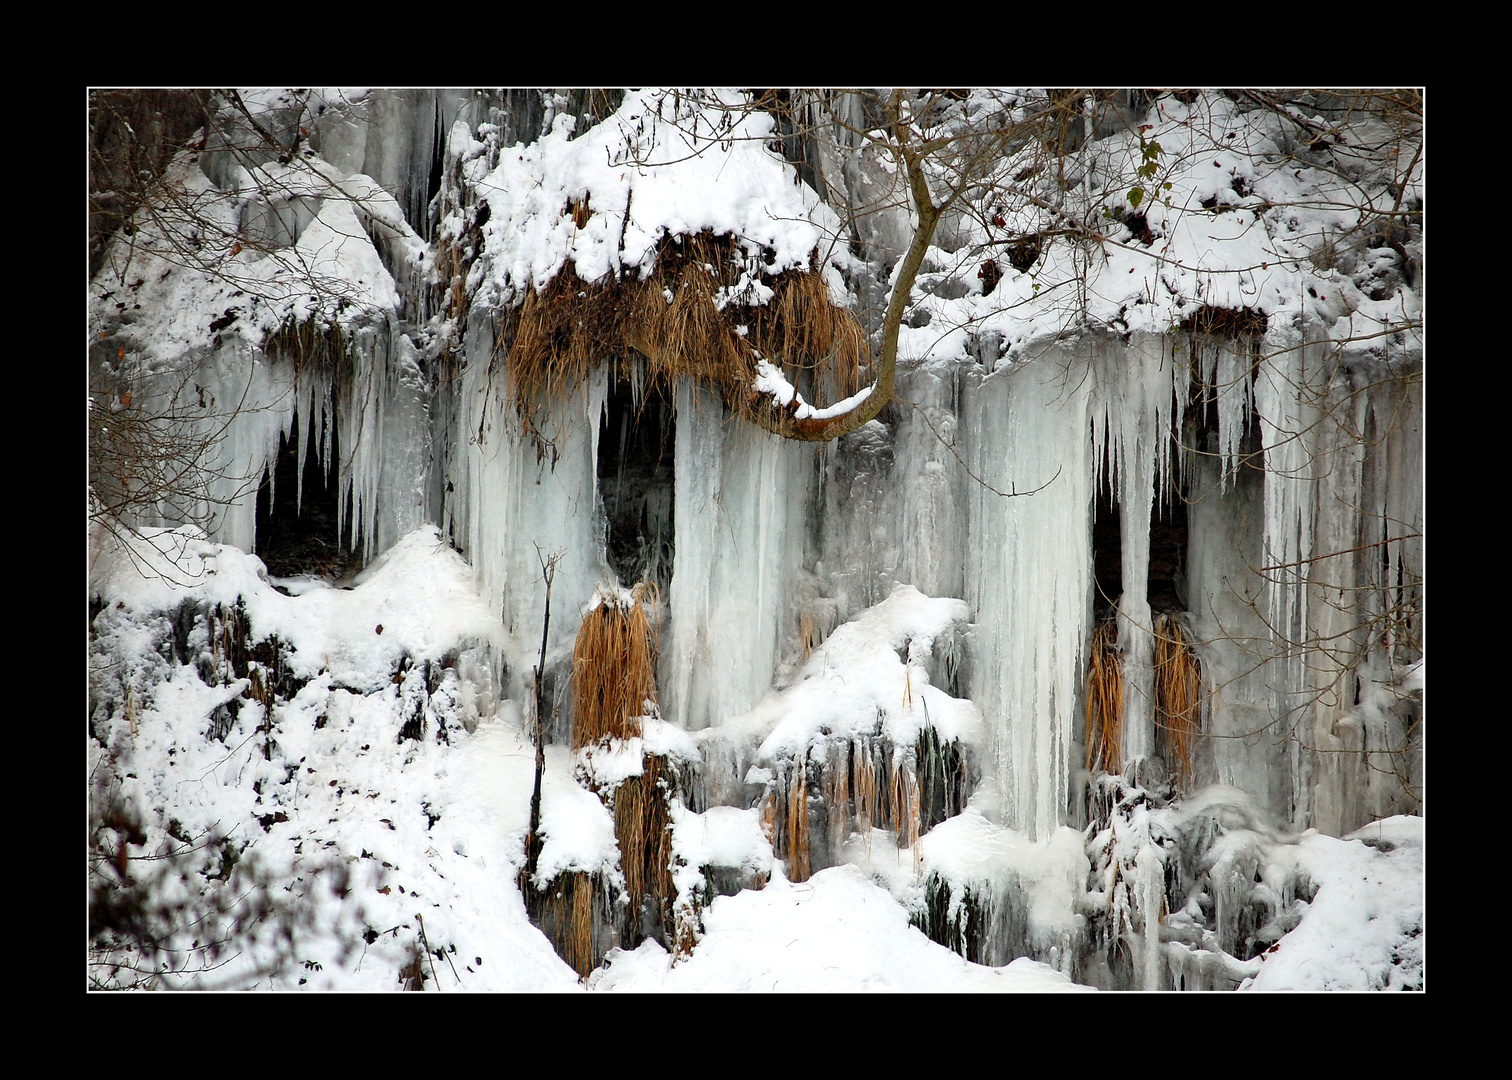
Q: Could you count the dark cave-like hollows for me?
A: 3